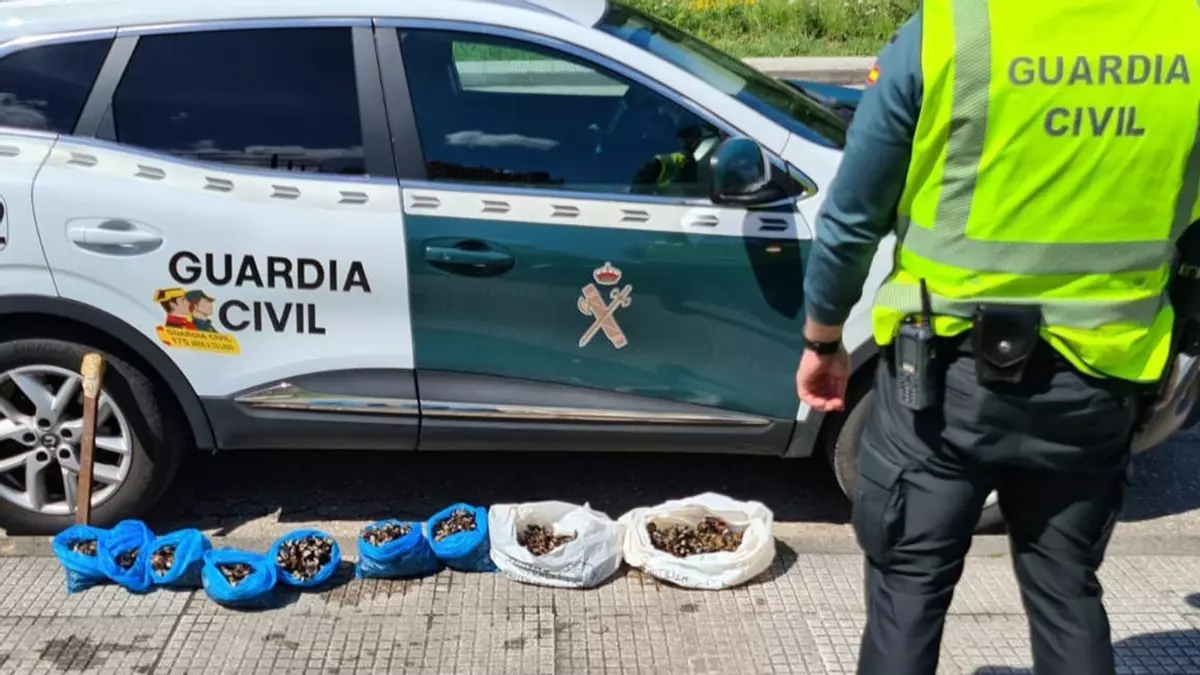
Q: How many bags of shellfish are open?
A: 9